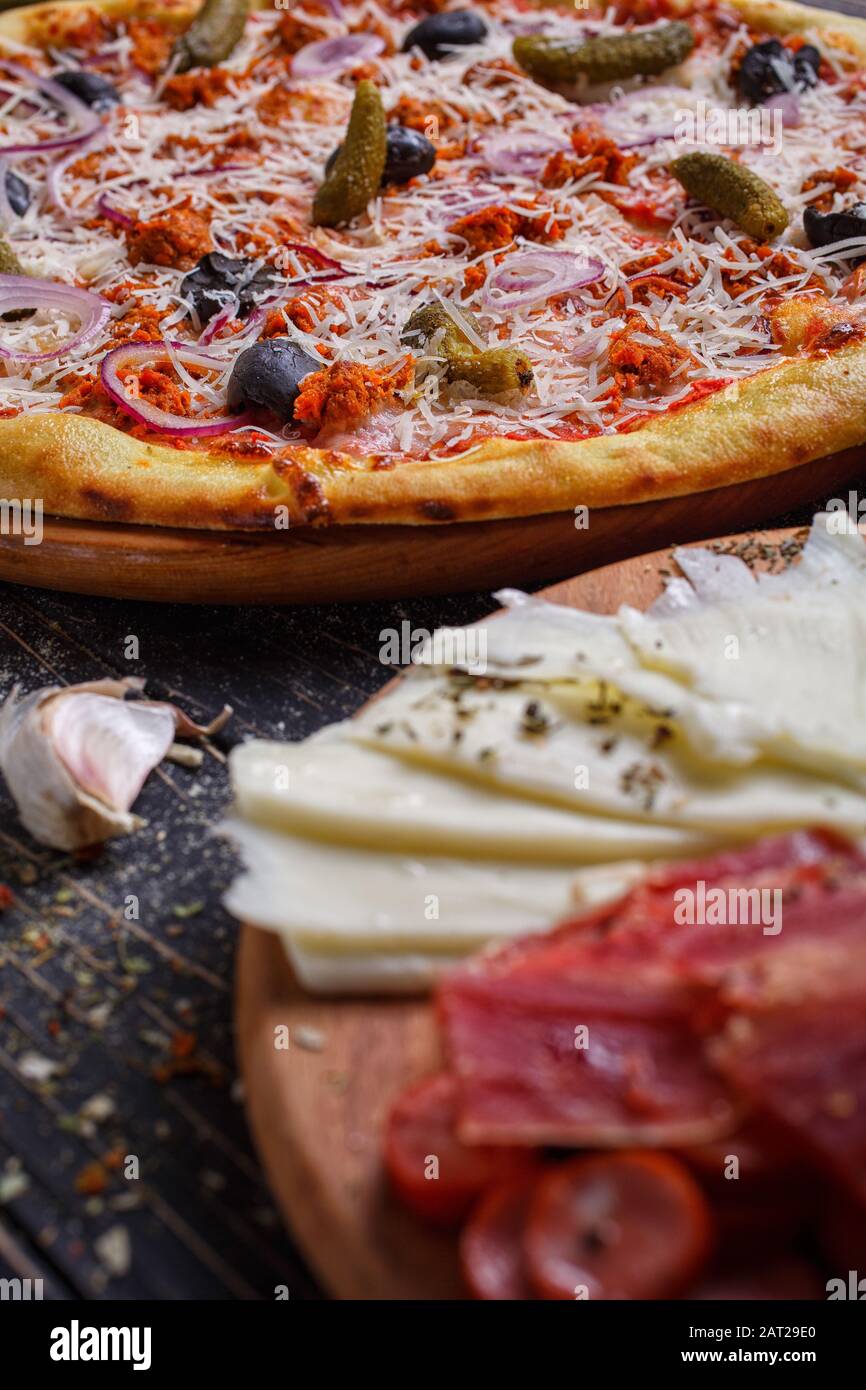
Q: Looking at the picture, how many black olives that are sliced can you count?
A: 3